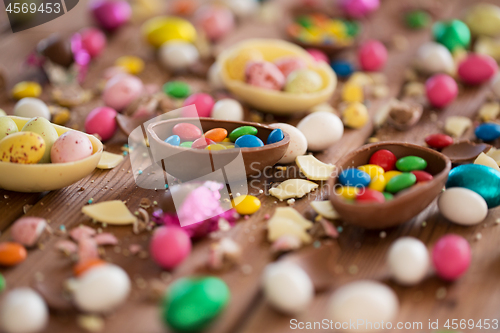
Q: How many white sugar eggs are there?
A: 12